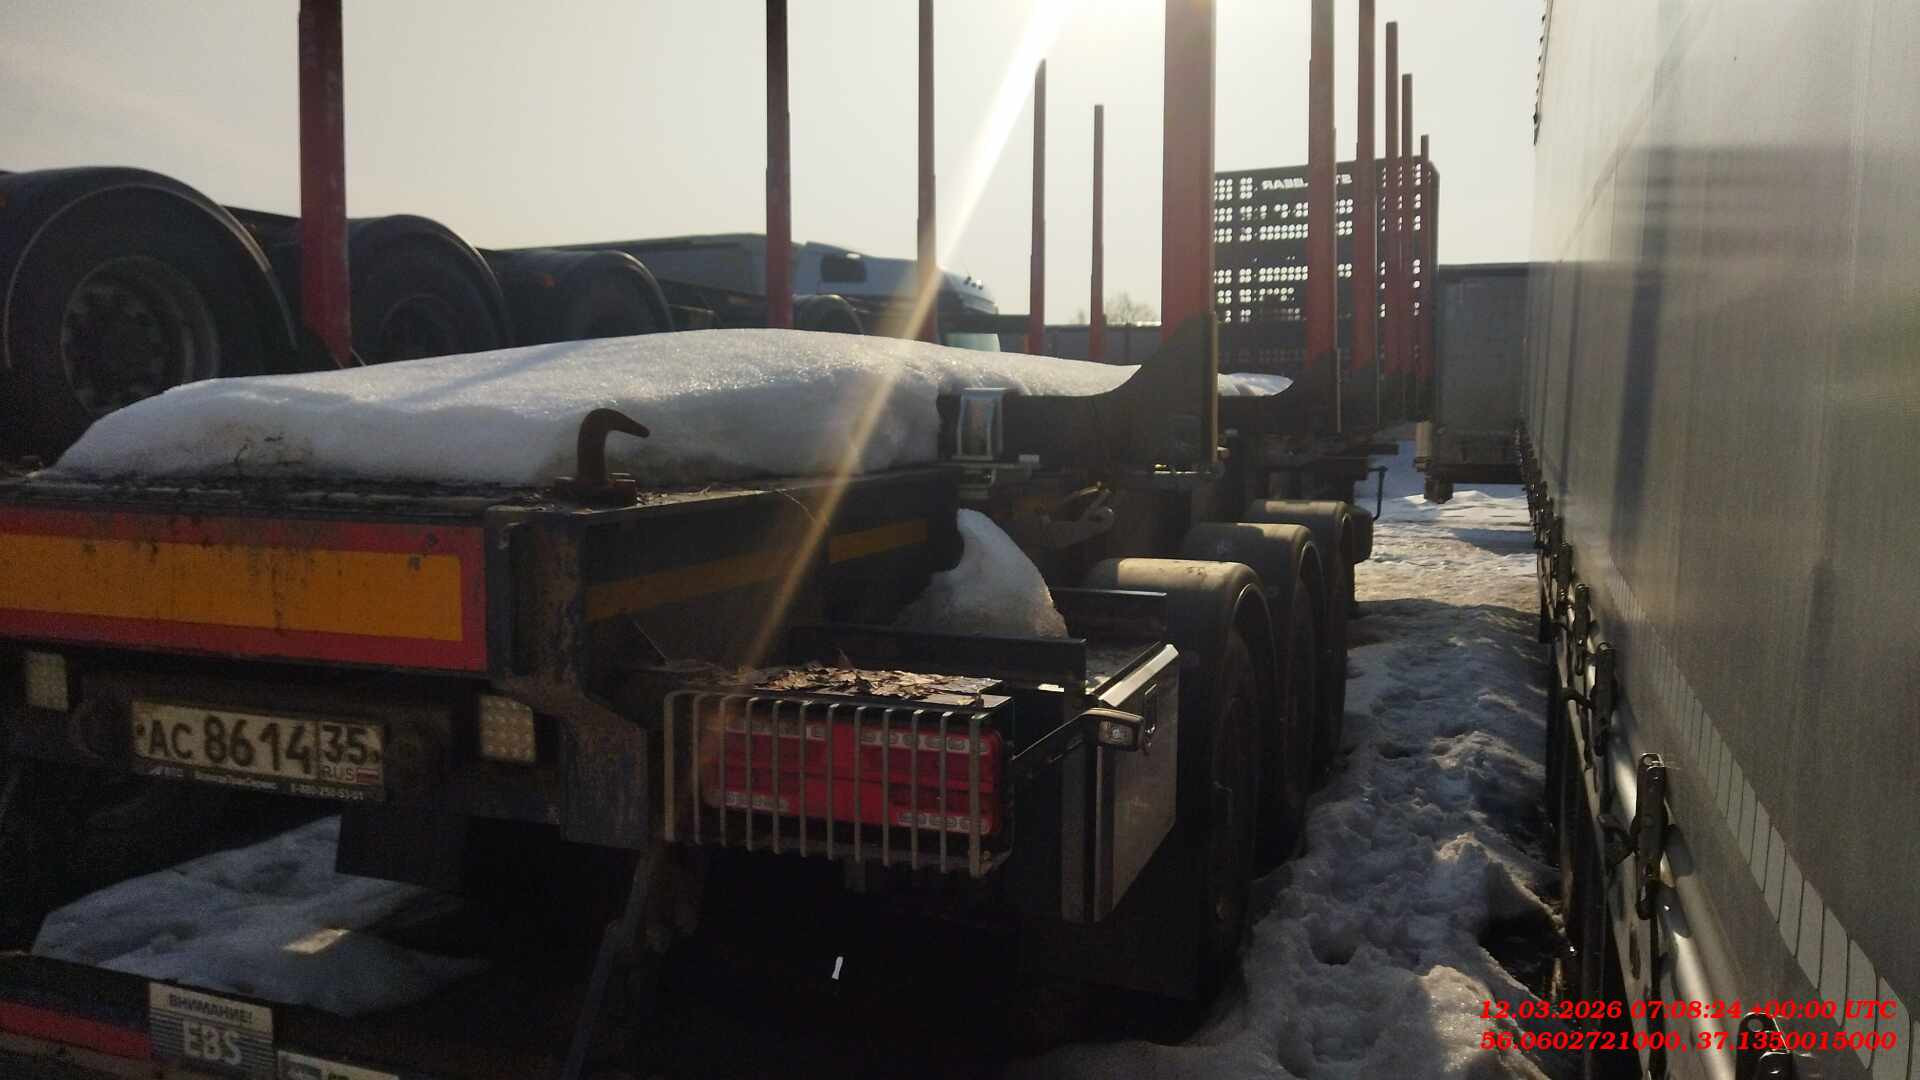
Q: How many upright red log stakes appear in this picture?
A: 11